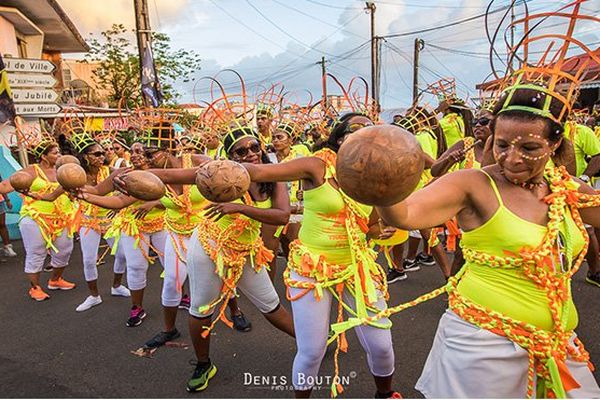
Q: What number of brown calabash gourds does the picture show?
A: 6